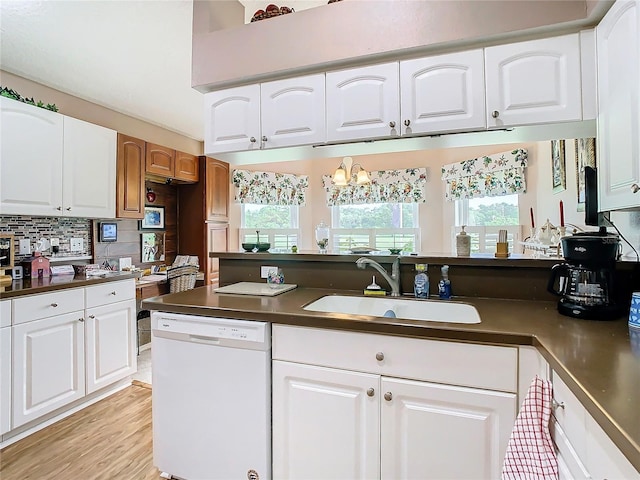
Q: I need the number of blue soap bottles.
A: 2